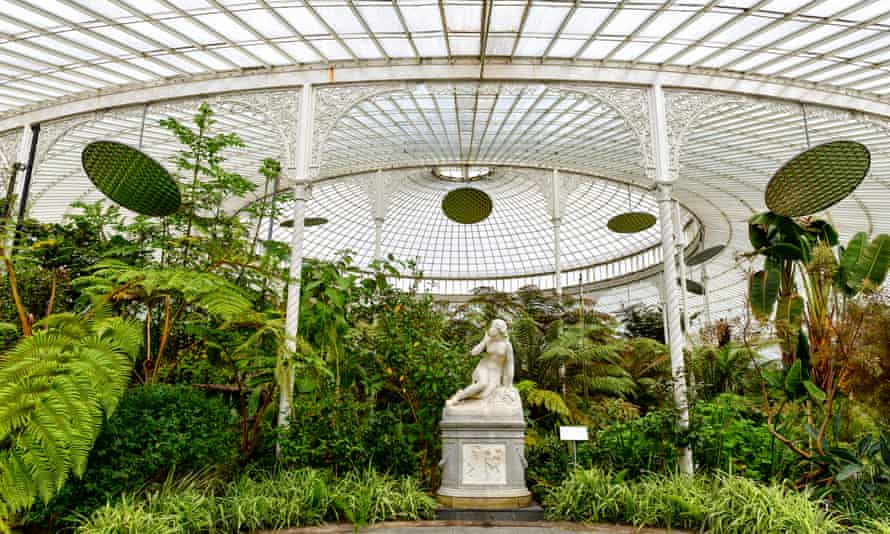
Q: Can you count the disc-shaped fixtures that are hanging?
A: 7